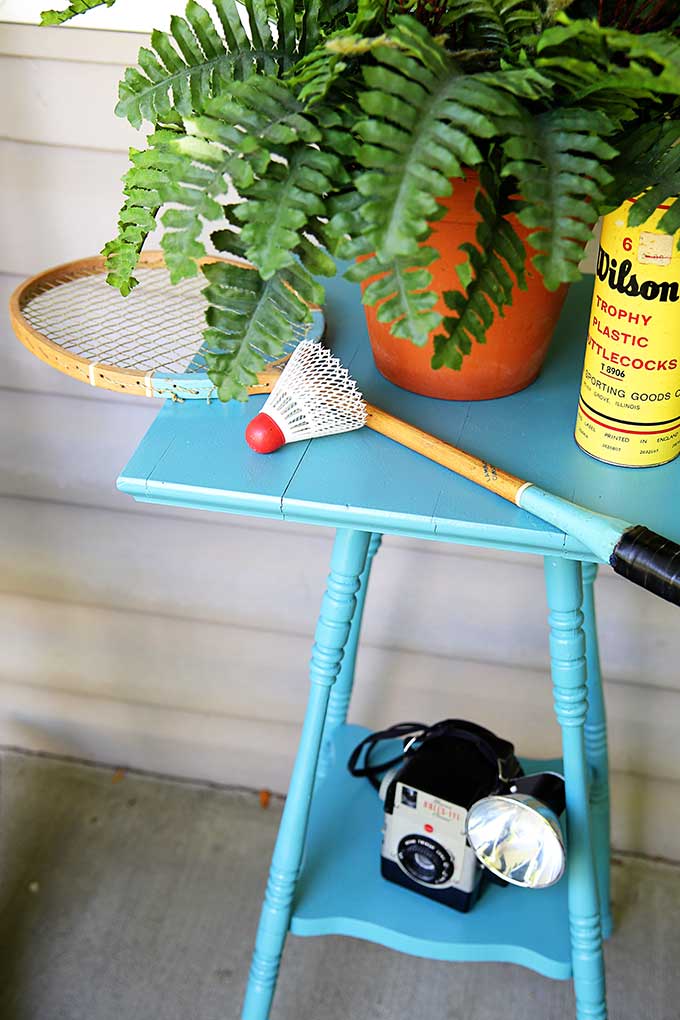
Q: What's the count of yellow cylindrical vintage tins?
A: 1